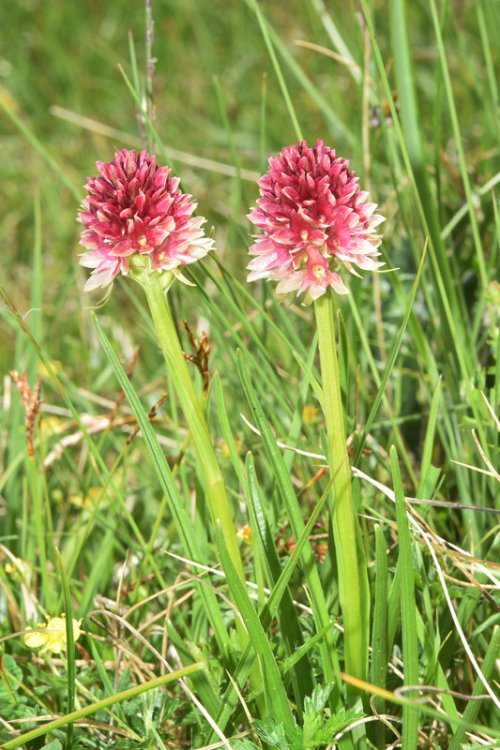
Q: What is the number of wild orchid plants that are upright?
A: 2